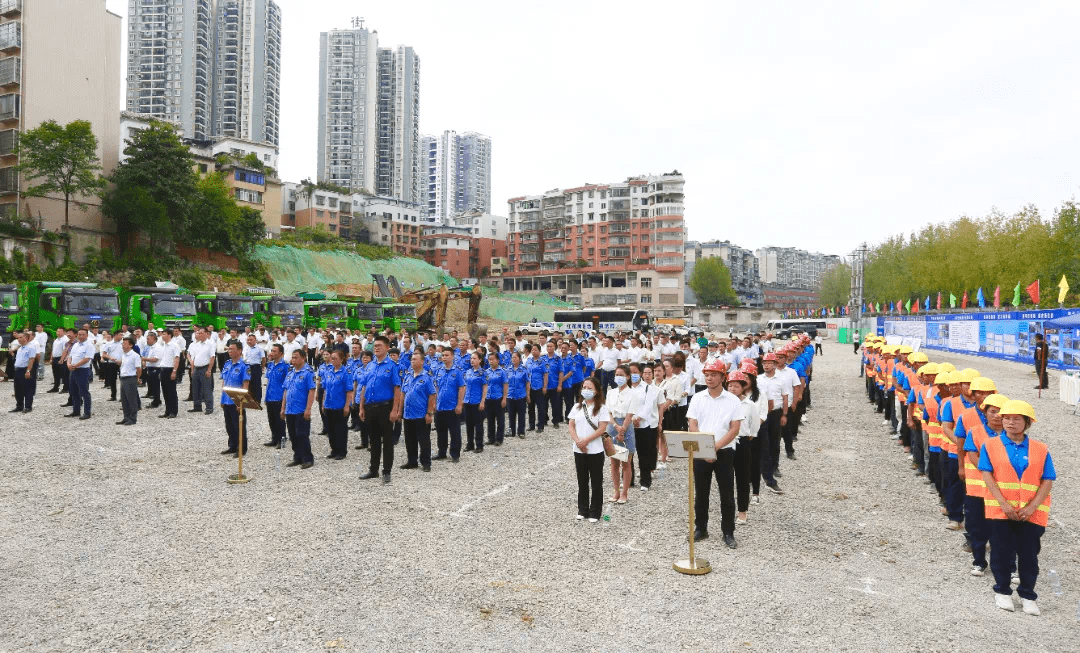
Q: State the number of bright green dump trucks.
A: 8